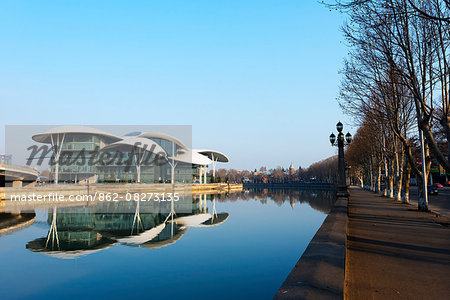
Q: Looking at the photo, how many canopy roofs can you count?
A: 5